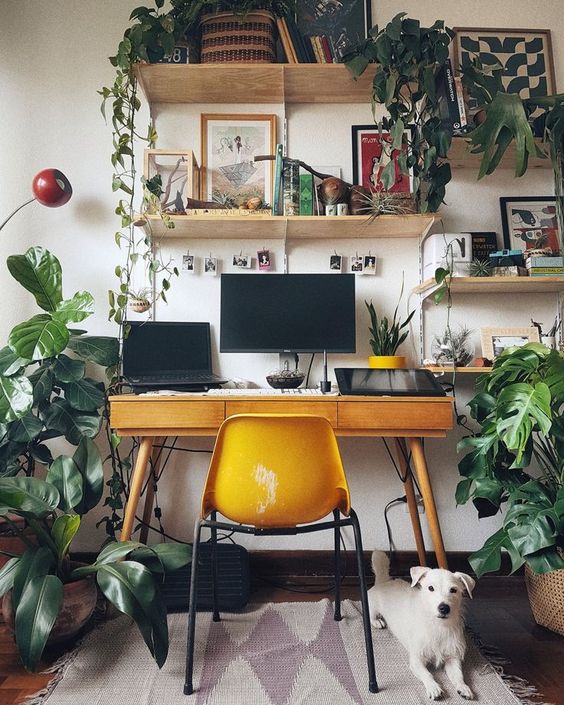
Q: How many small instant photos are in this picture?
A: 7